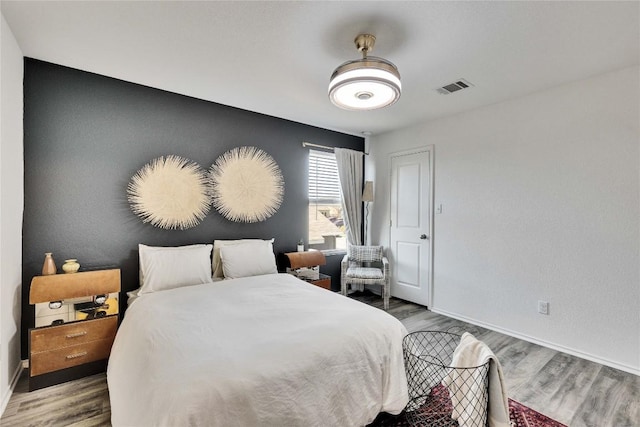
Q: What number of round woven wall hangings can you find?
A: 2